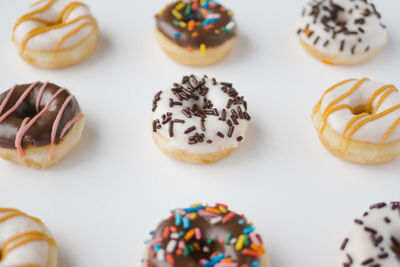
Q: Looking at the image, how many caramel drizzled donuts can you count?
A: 3